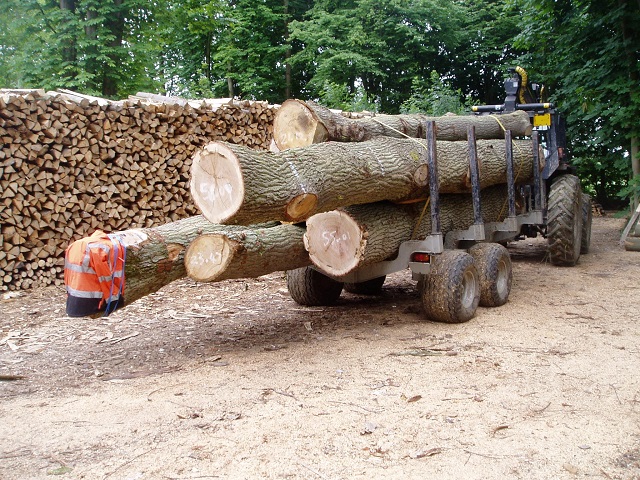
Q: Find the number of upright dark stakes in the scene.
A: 4